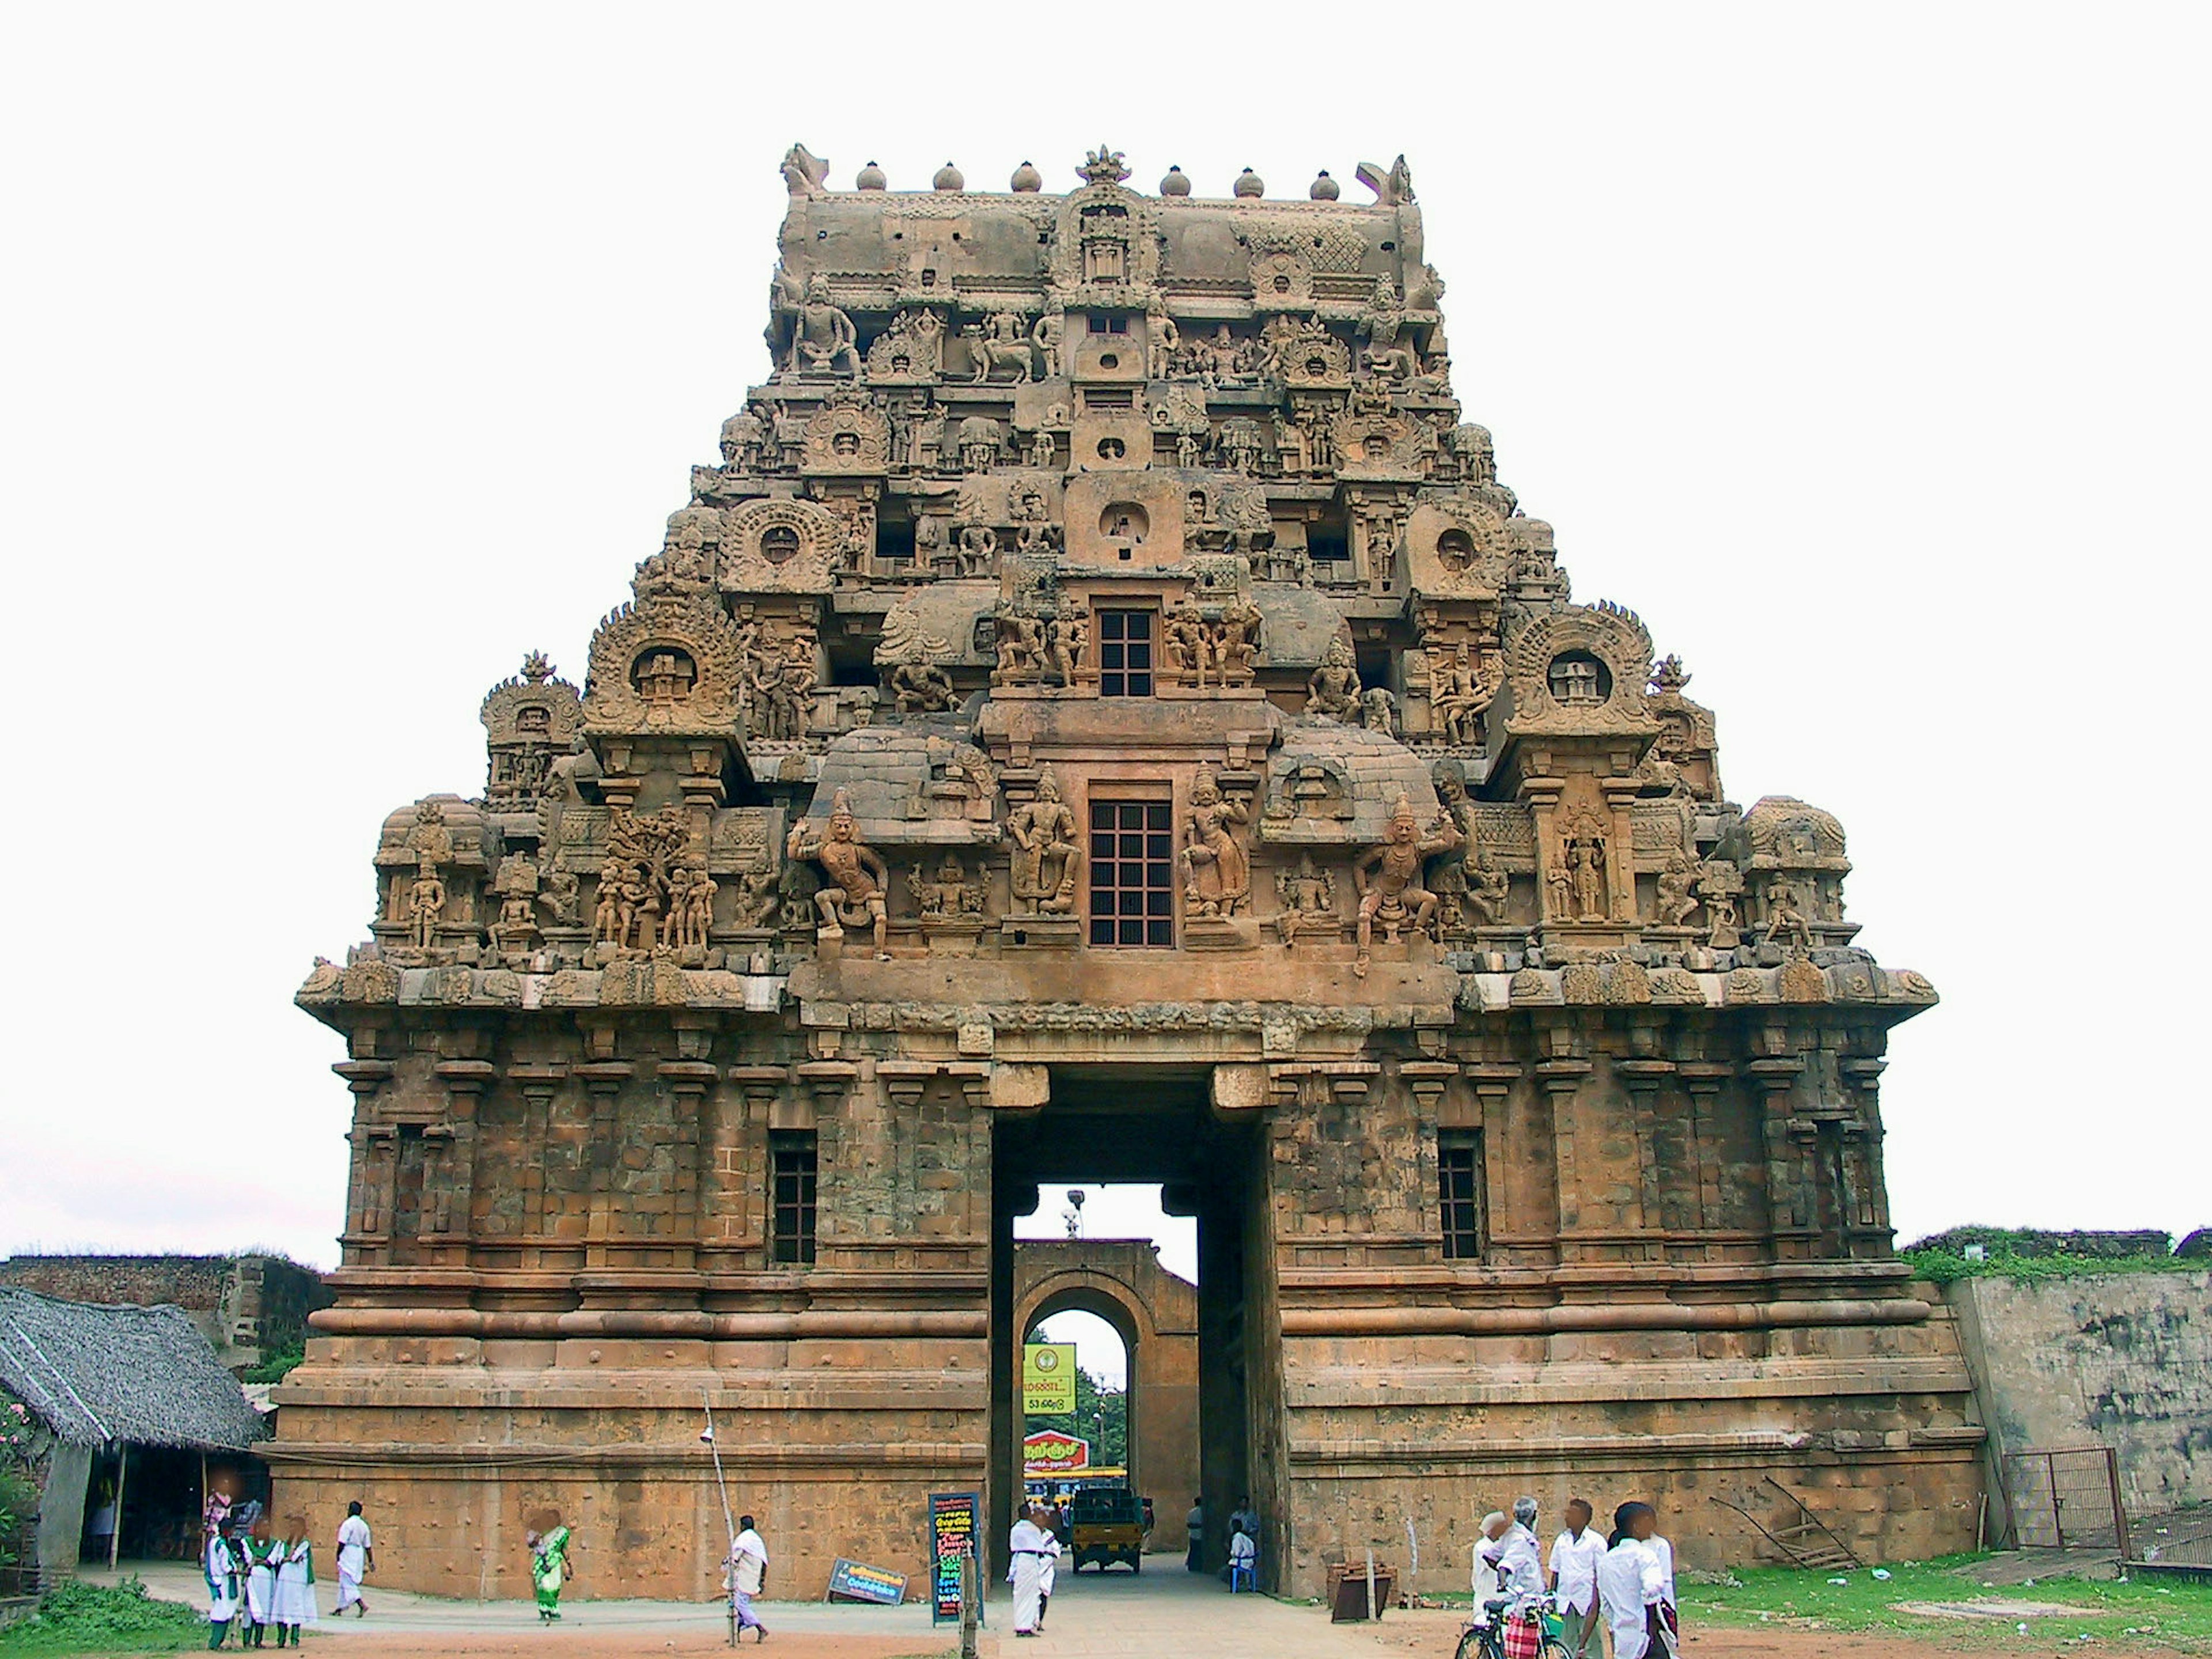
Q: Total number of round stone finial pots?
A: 6